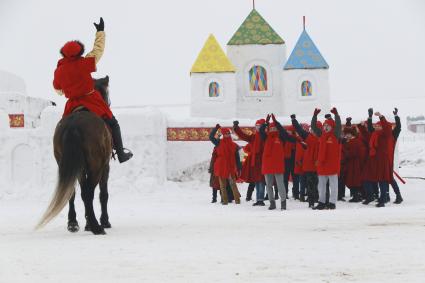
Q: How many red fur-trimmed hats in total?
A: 1